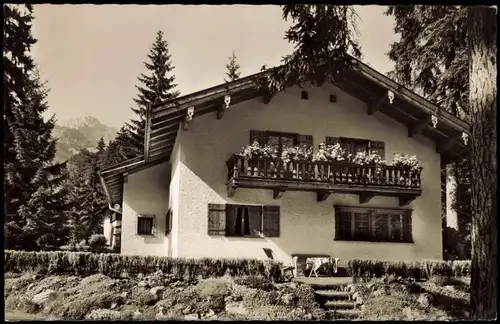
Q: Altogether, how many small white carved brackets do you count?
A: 5